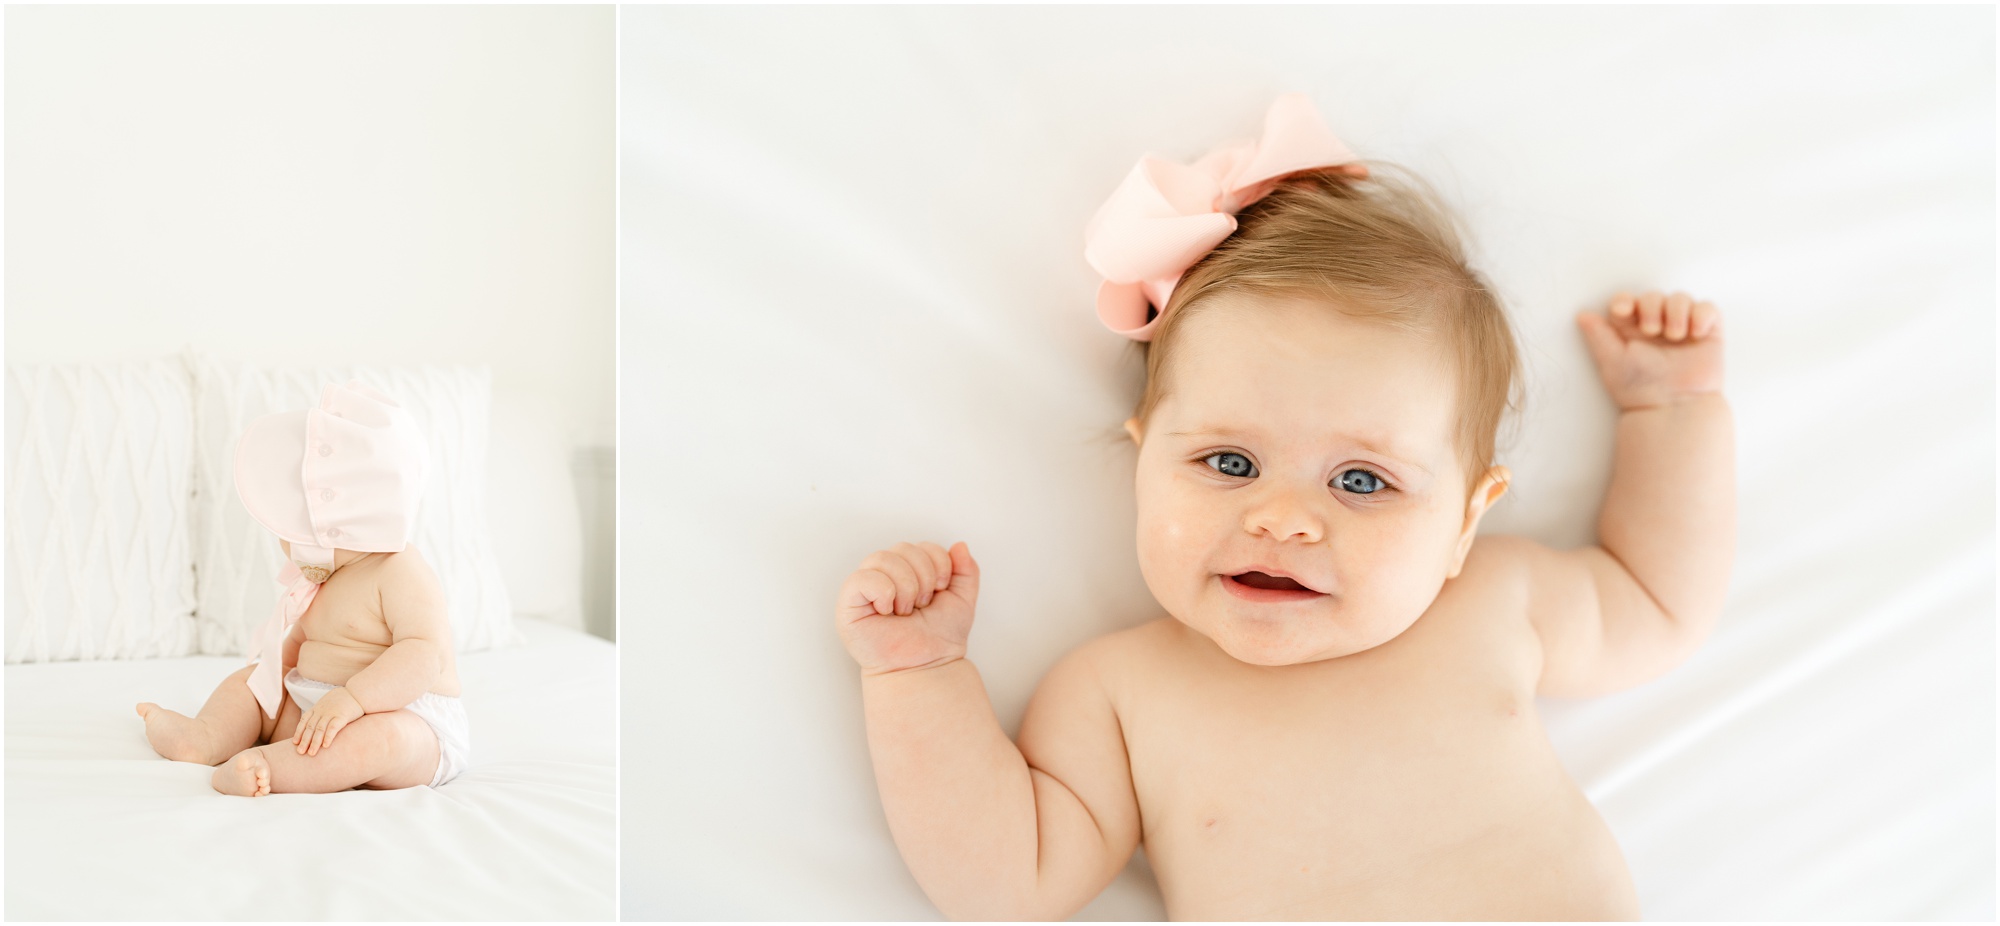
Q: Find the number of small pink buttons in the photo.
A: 3